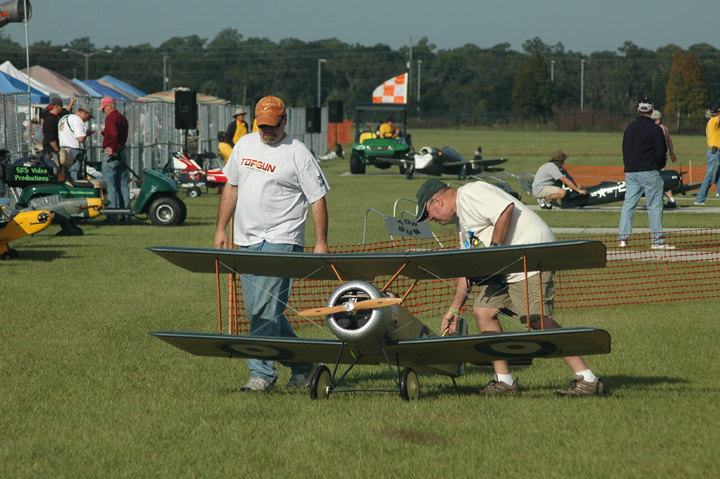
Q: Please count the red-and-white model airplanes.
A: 1